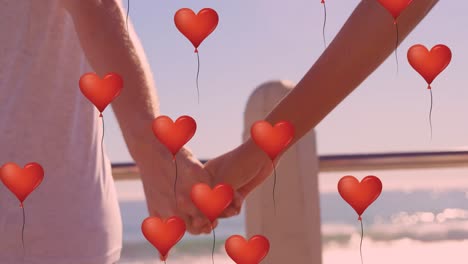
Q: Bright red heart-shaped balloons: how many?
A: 11